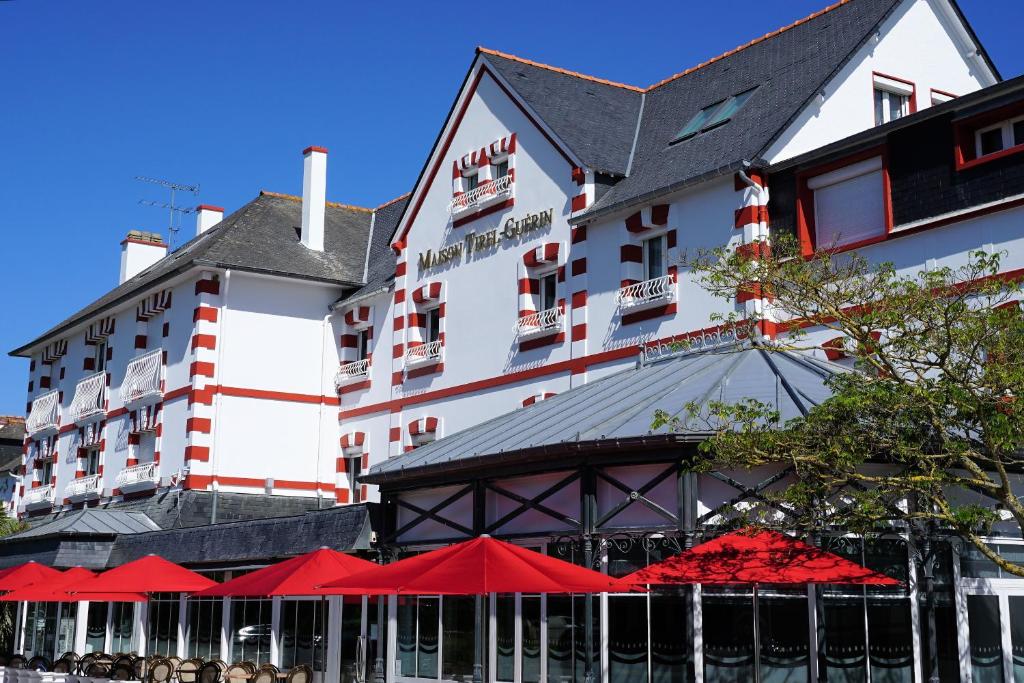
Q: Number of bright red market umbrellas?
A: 6